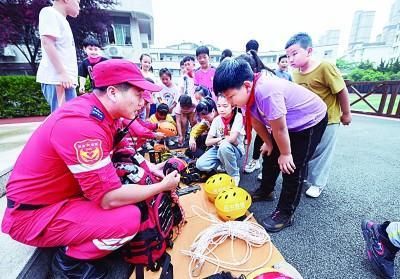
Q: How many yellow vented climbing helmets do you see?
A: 2